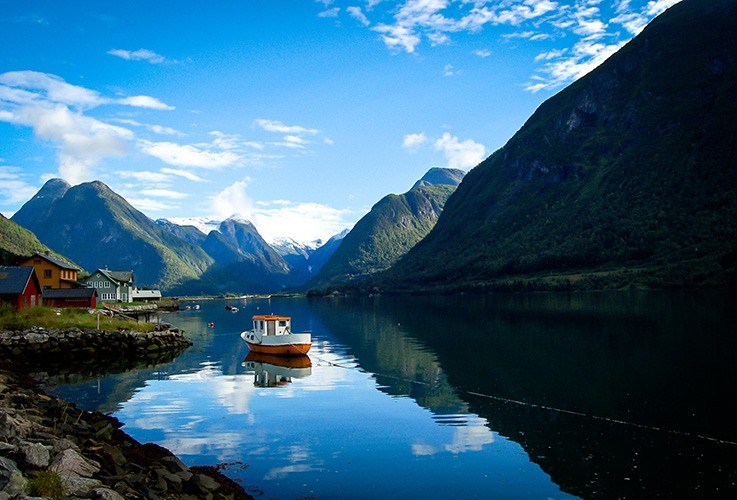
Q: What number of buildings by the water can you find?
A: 5